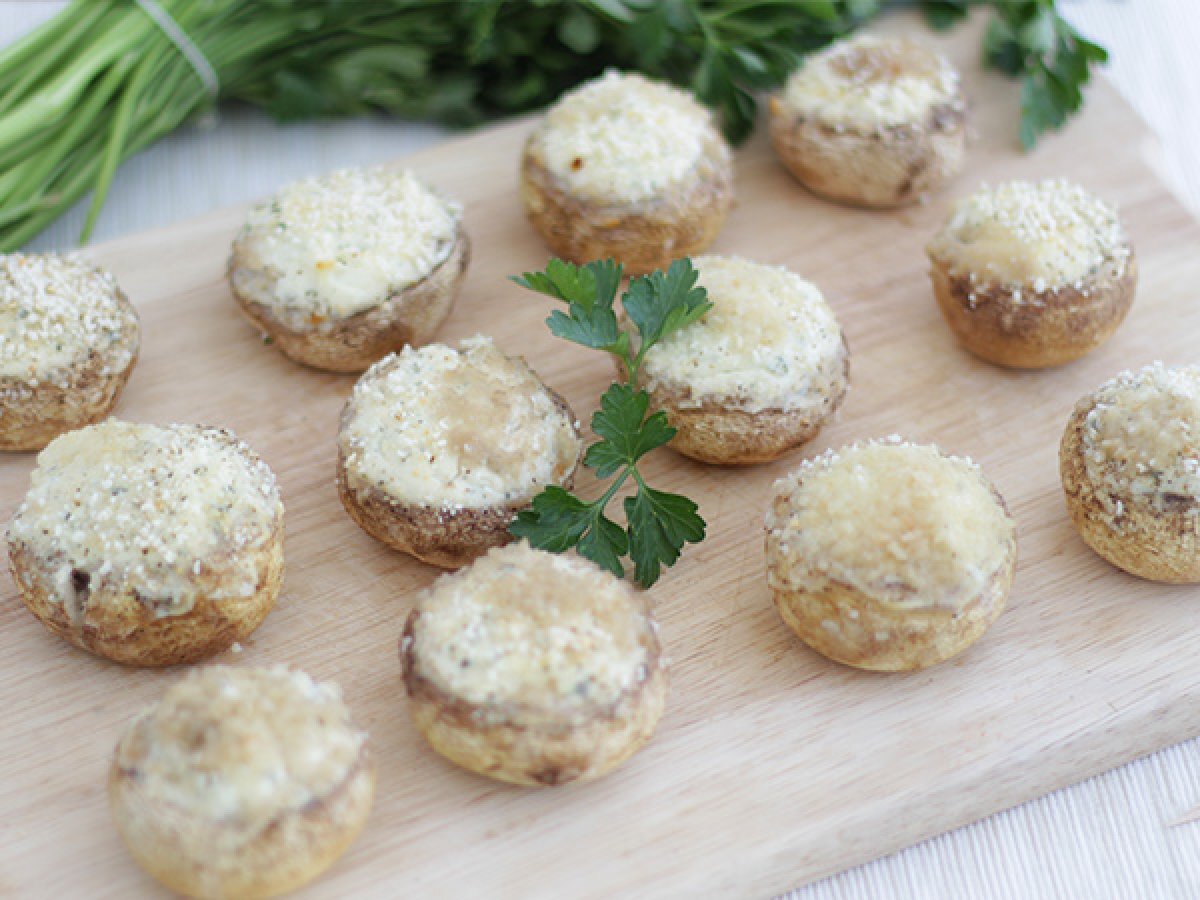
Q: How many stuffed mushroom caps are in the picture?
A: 12